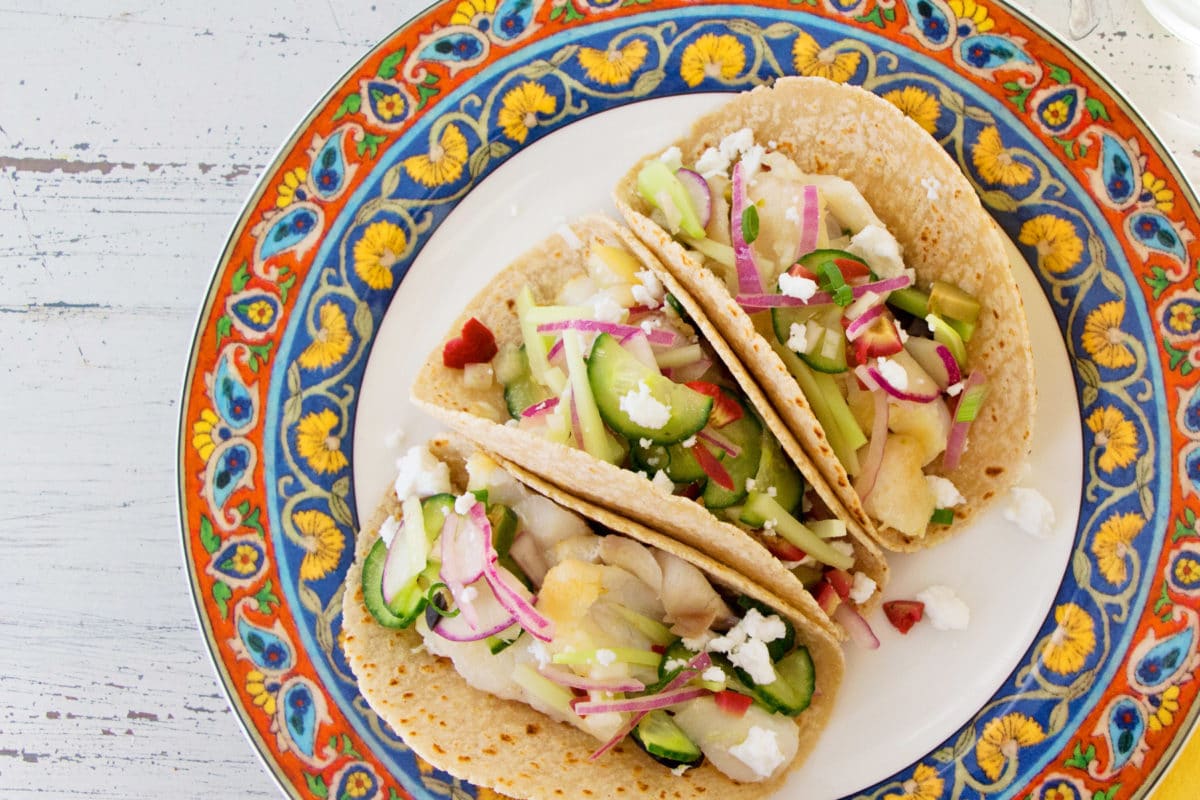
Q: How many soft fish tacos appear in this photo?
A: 3